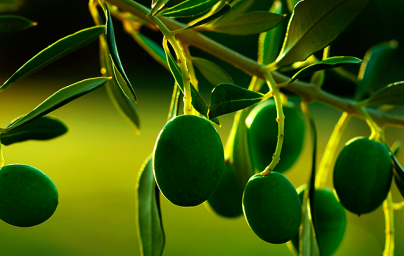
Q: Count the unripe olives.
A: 7